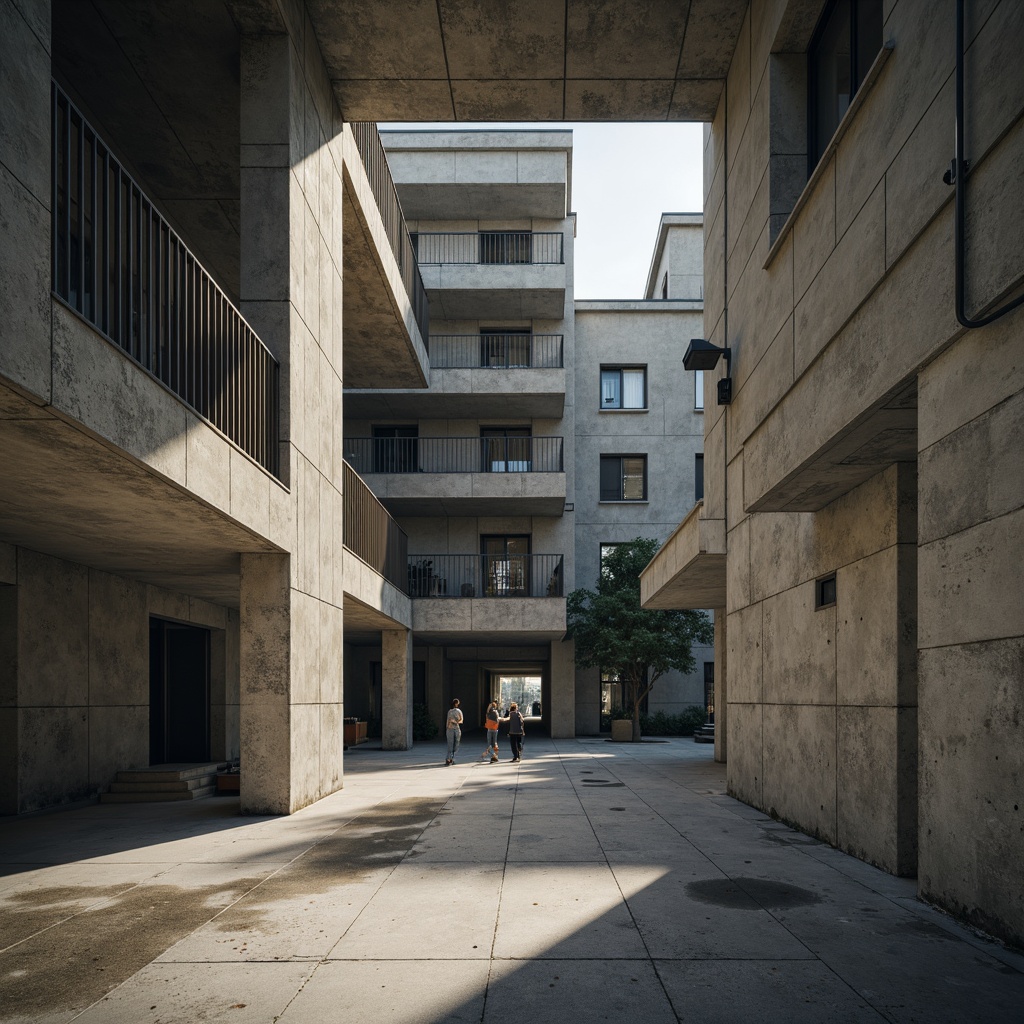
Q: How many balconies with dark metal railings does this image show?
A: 7